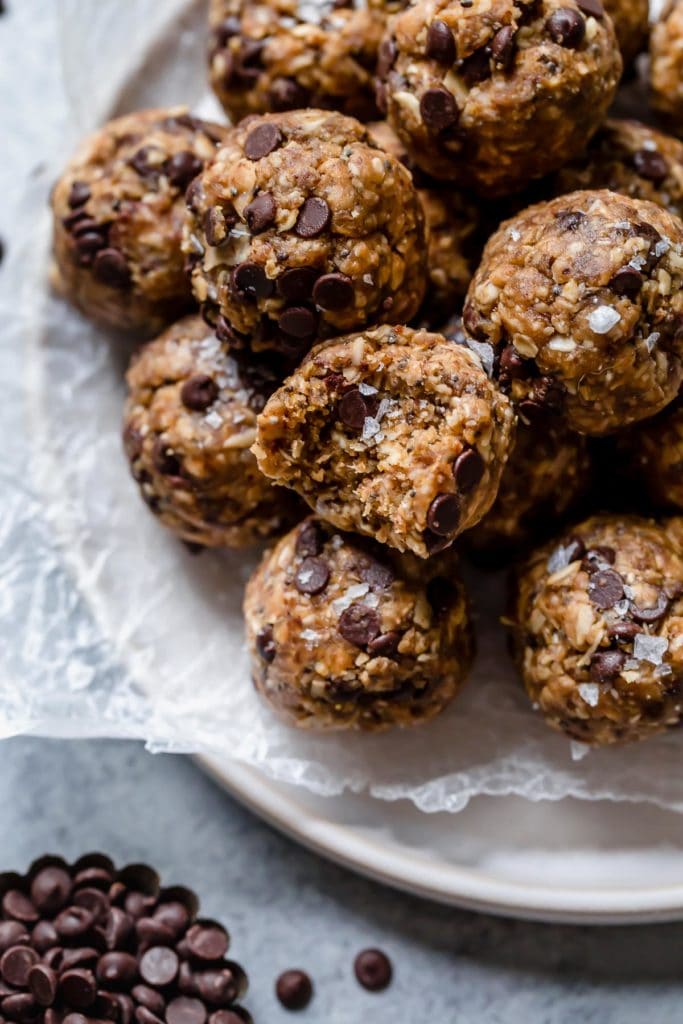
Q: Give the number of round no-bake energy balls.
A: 15